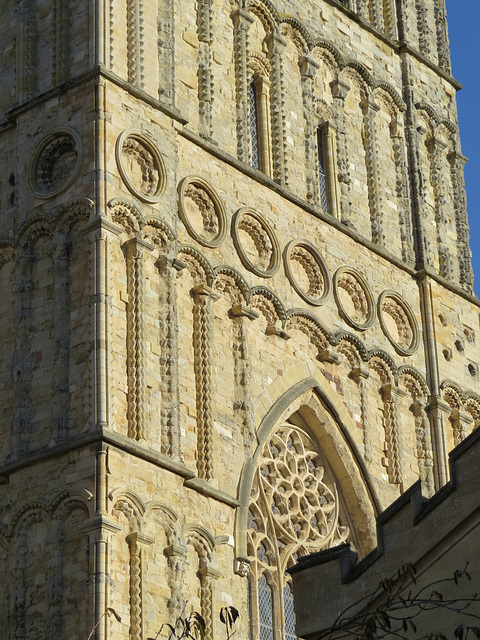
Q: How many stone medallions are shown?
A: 7